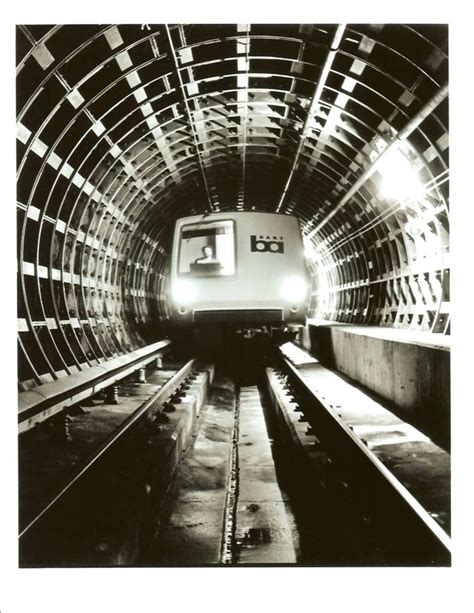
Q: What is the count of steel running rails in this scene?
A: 2